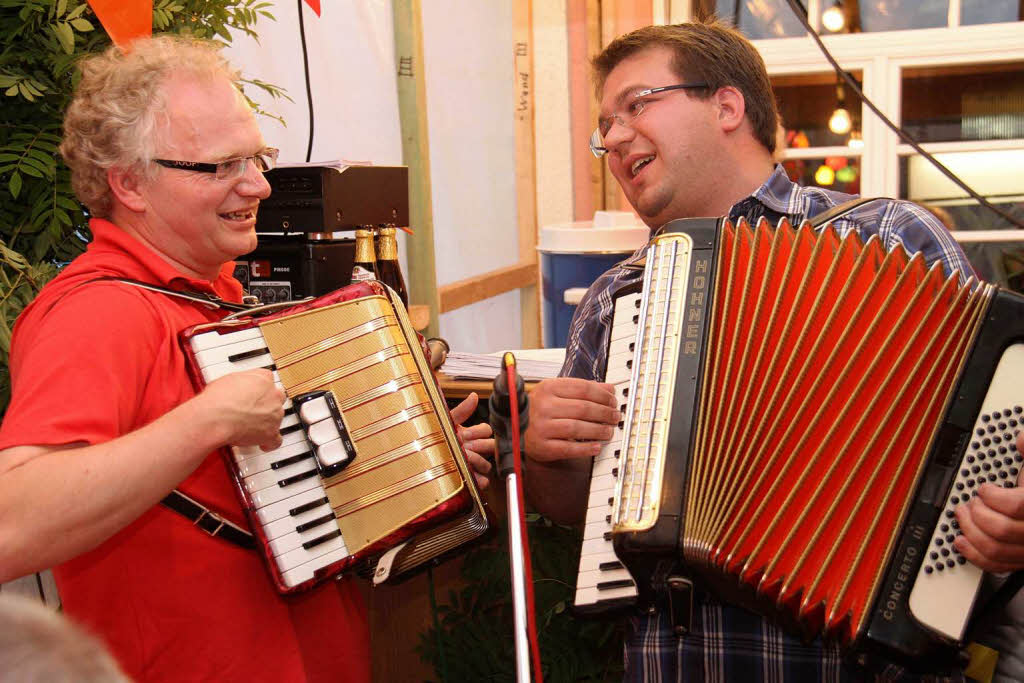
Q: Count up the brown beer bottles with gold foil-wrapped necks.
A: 2